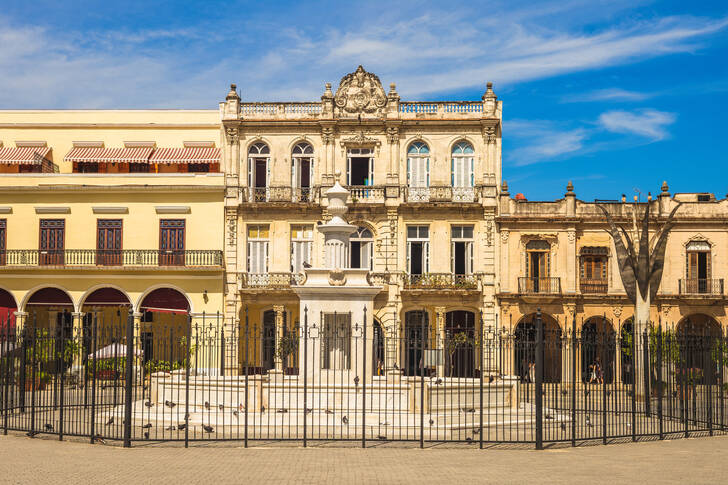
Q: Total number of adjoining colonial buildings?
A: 3